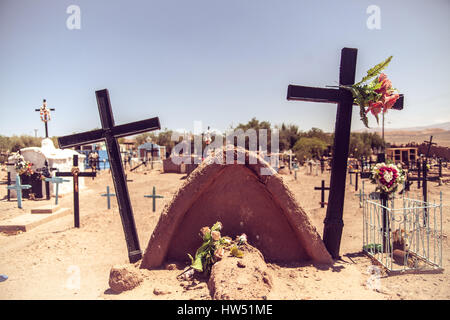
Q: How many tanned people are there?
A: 0